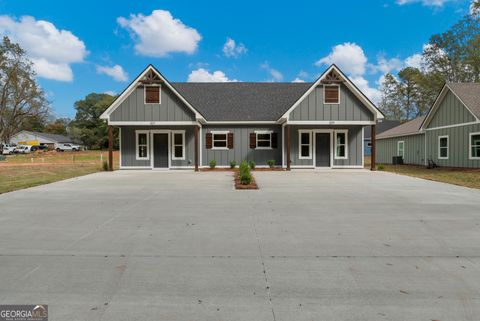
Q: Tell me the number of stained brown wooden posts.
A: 4